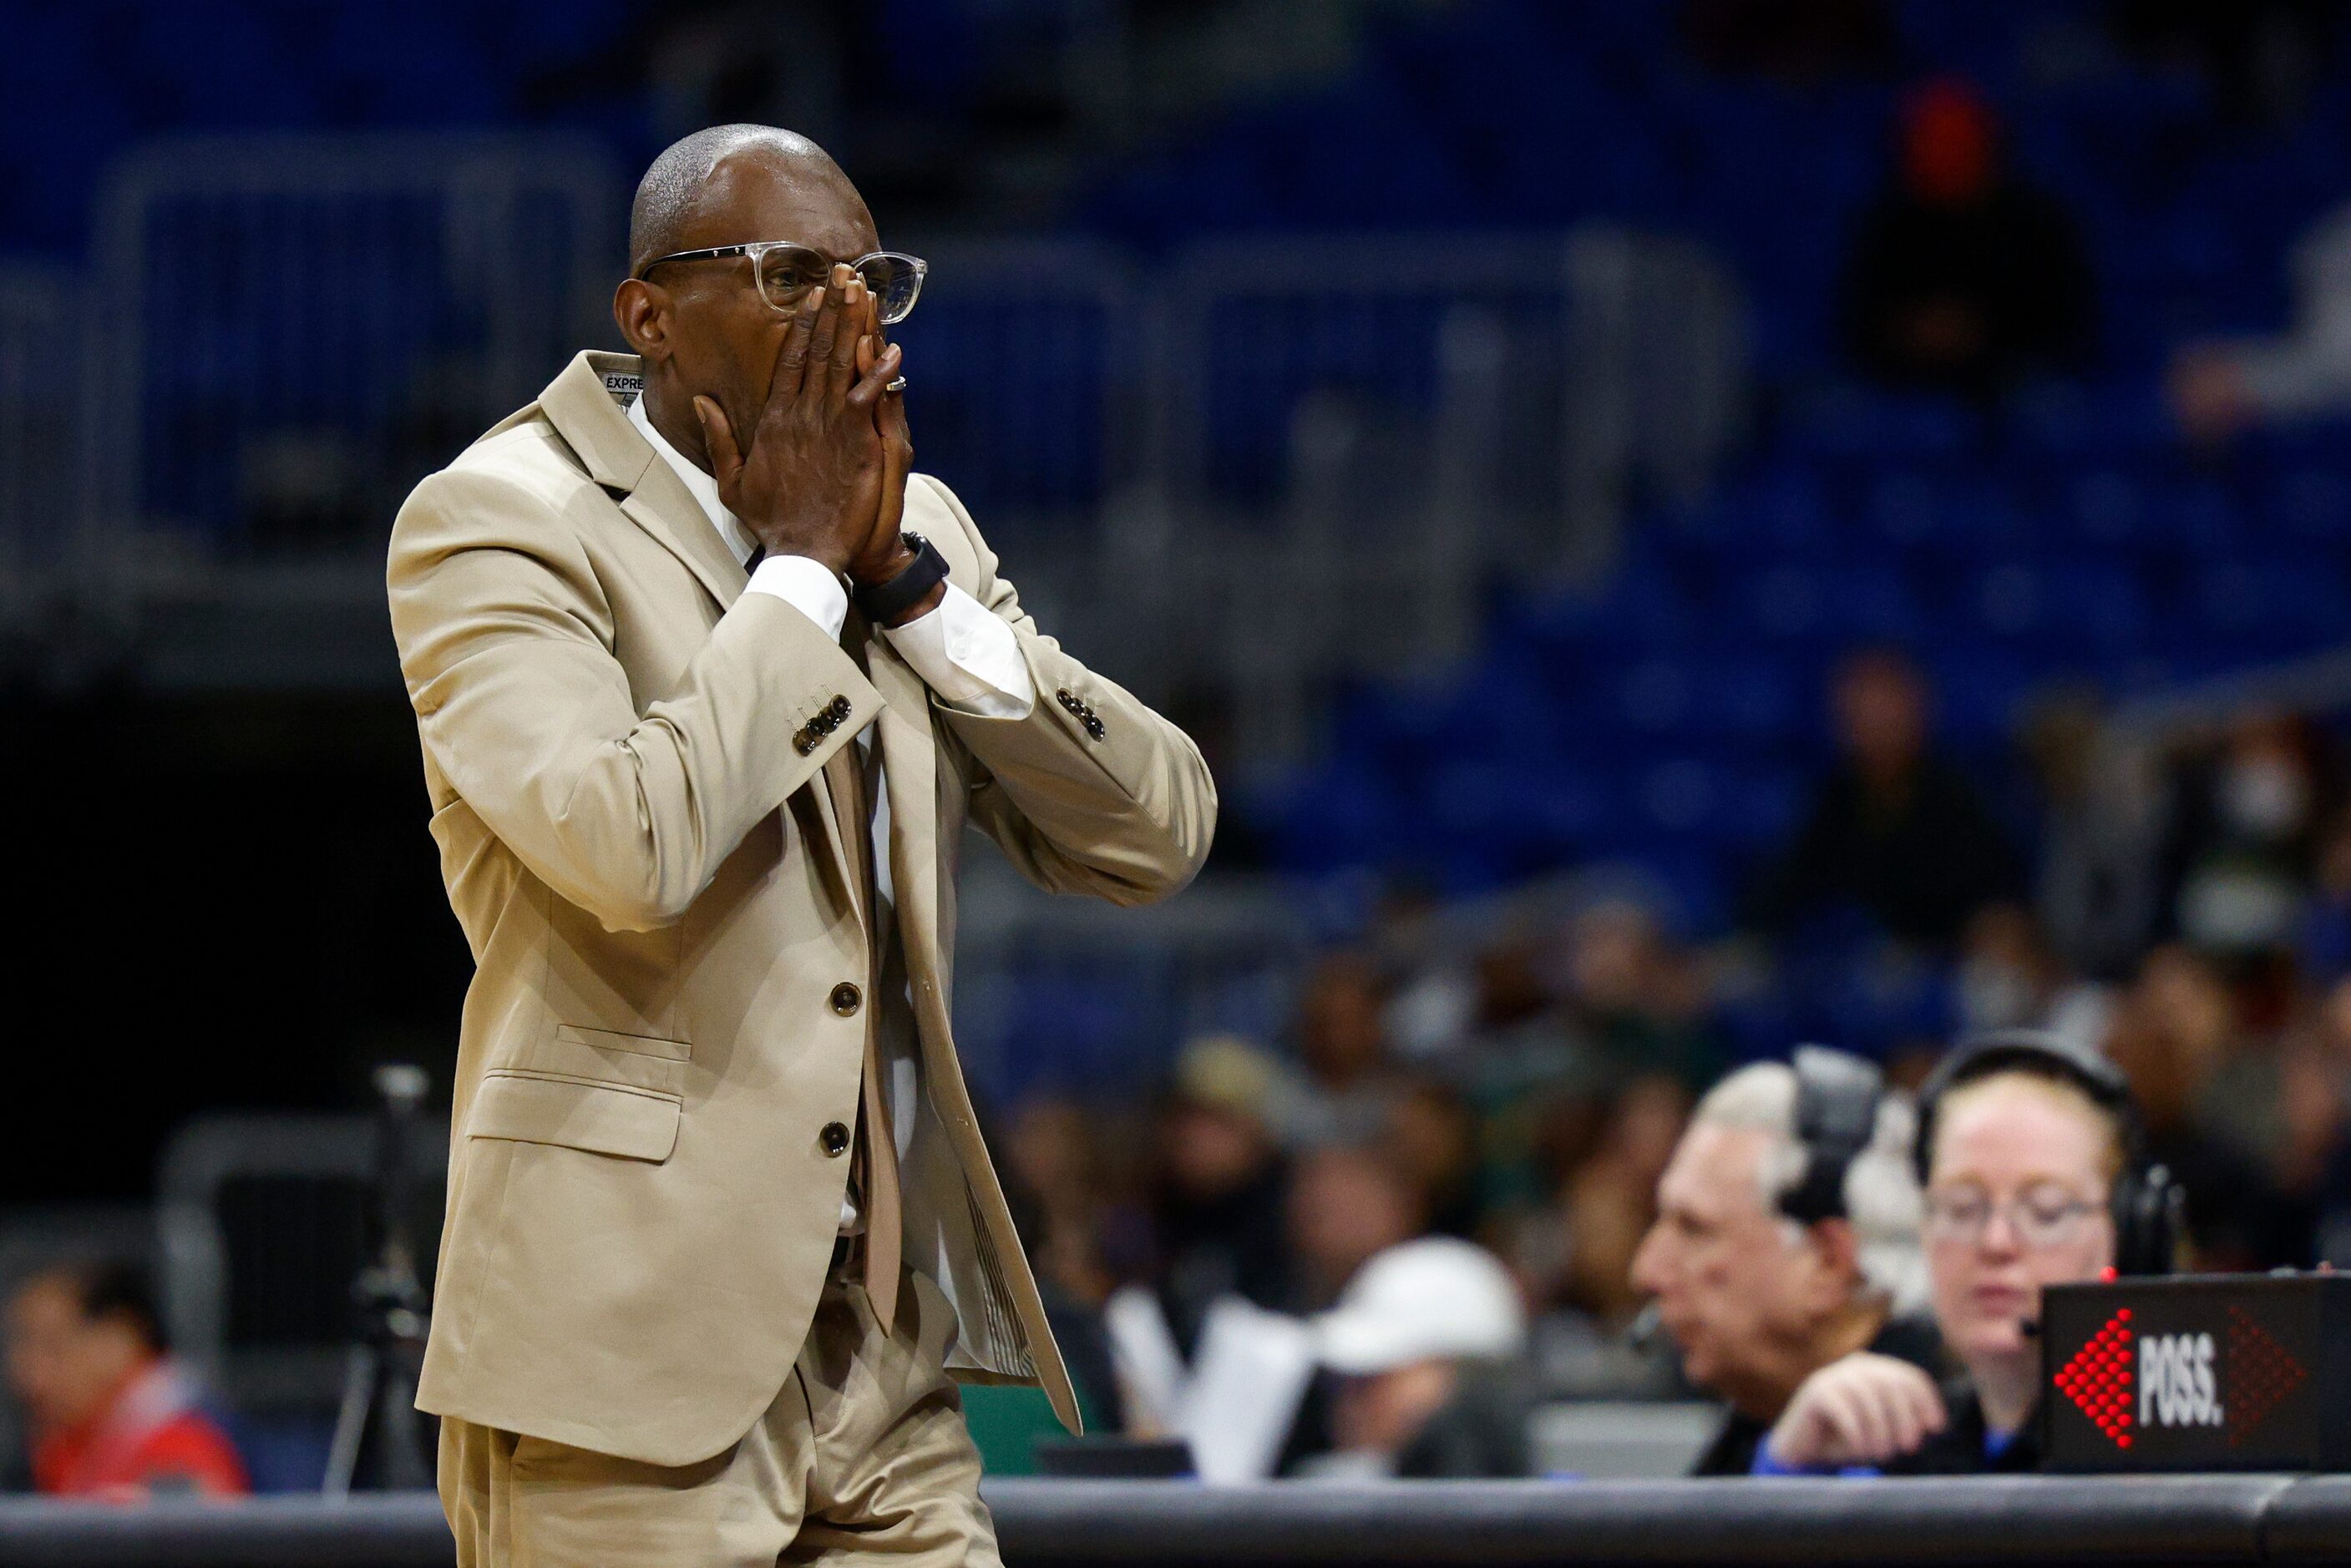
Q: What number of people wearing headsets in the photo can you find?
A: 2